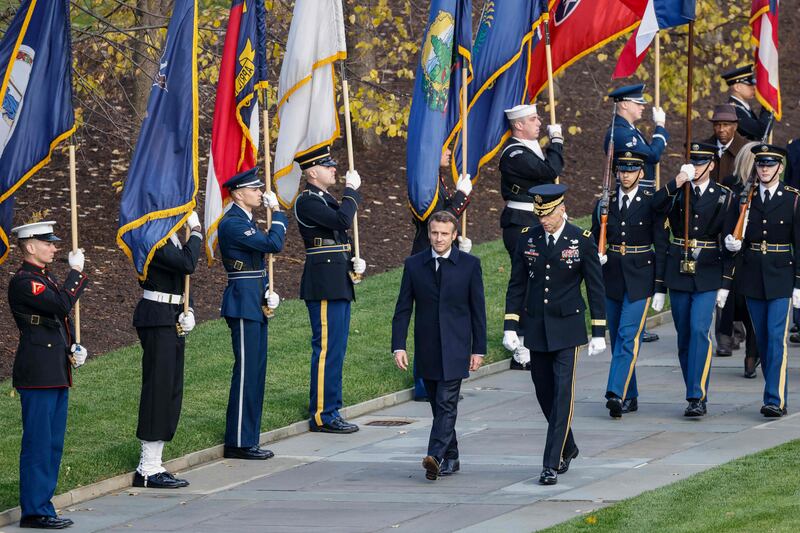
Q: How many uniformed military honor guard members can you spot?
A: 11